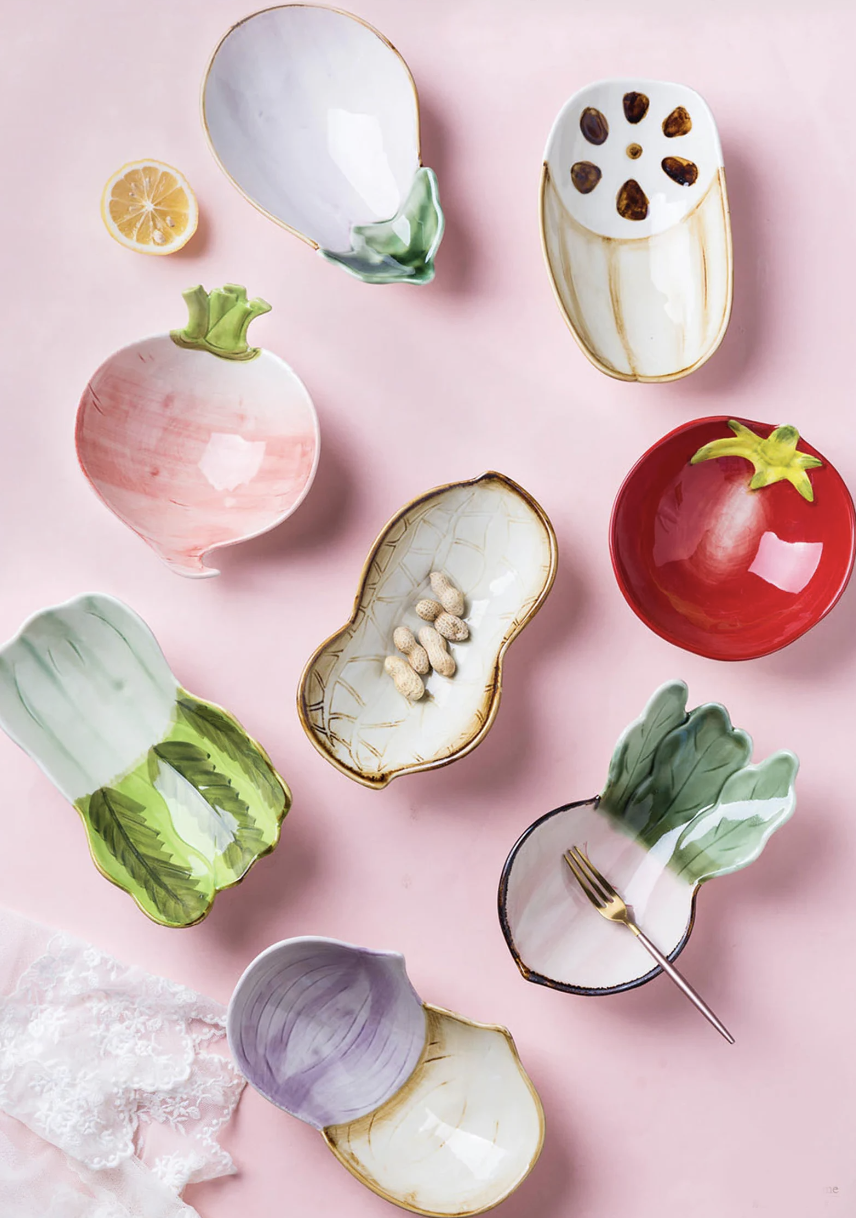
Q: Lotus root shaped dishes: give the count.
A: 1